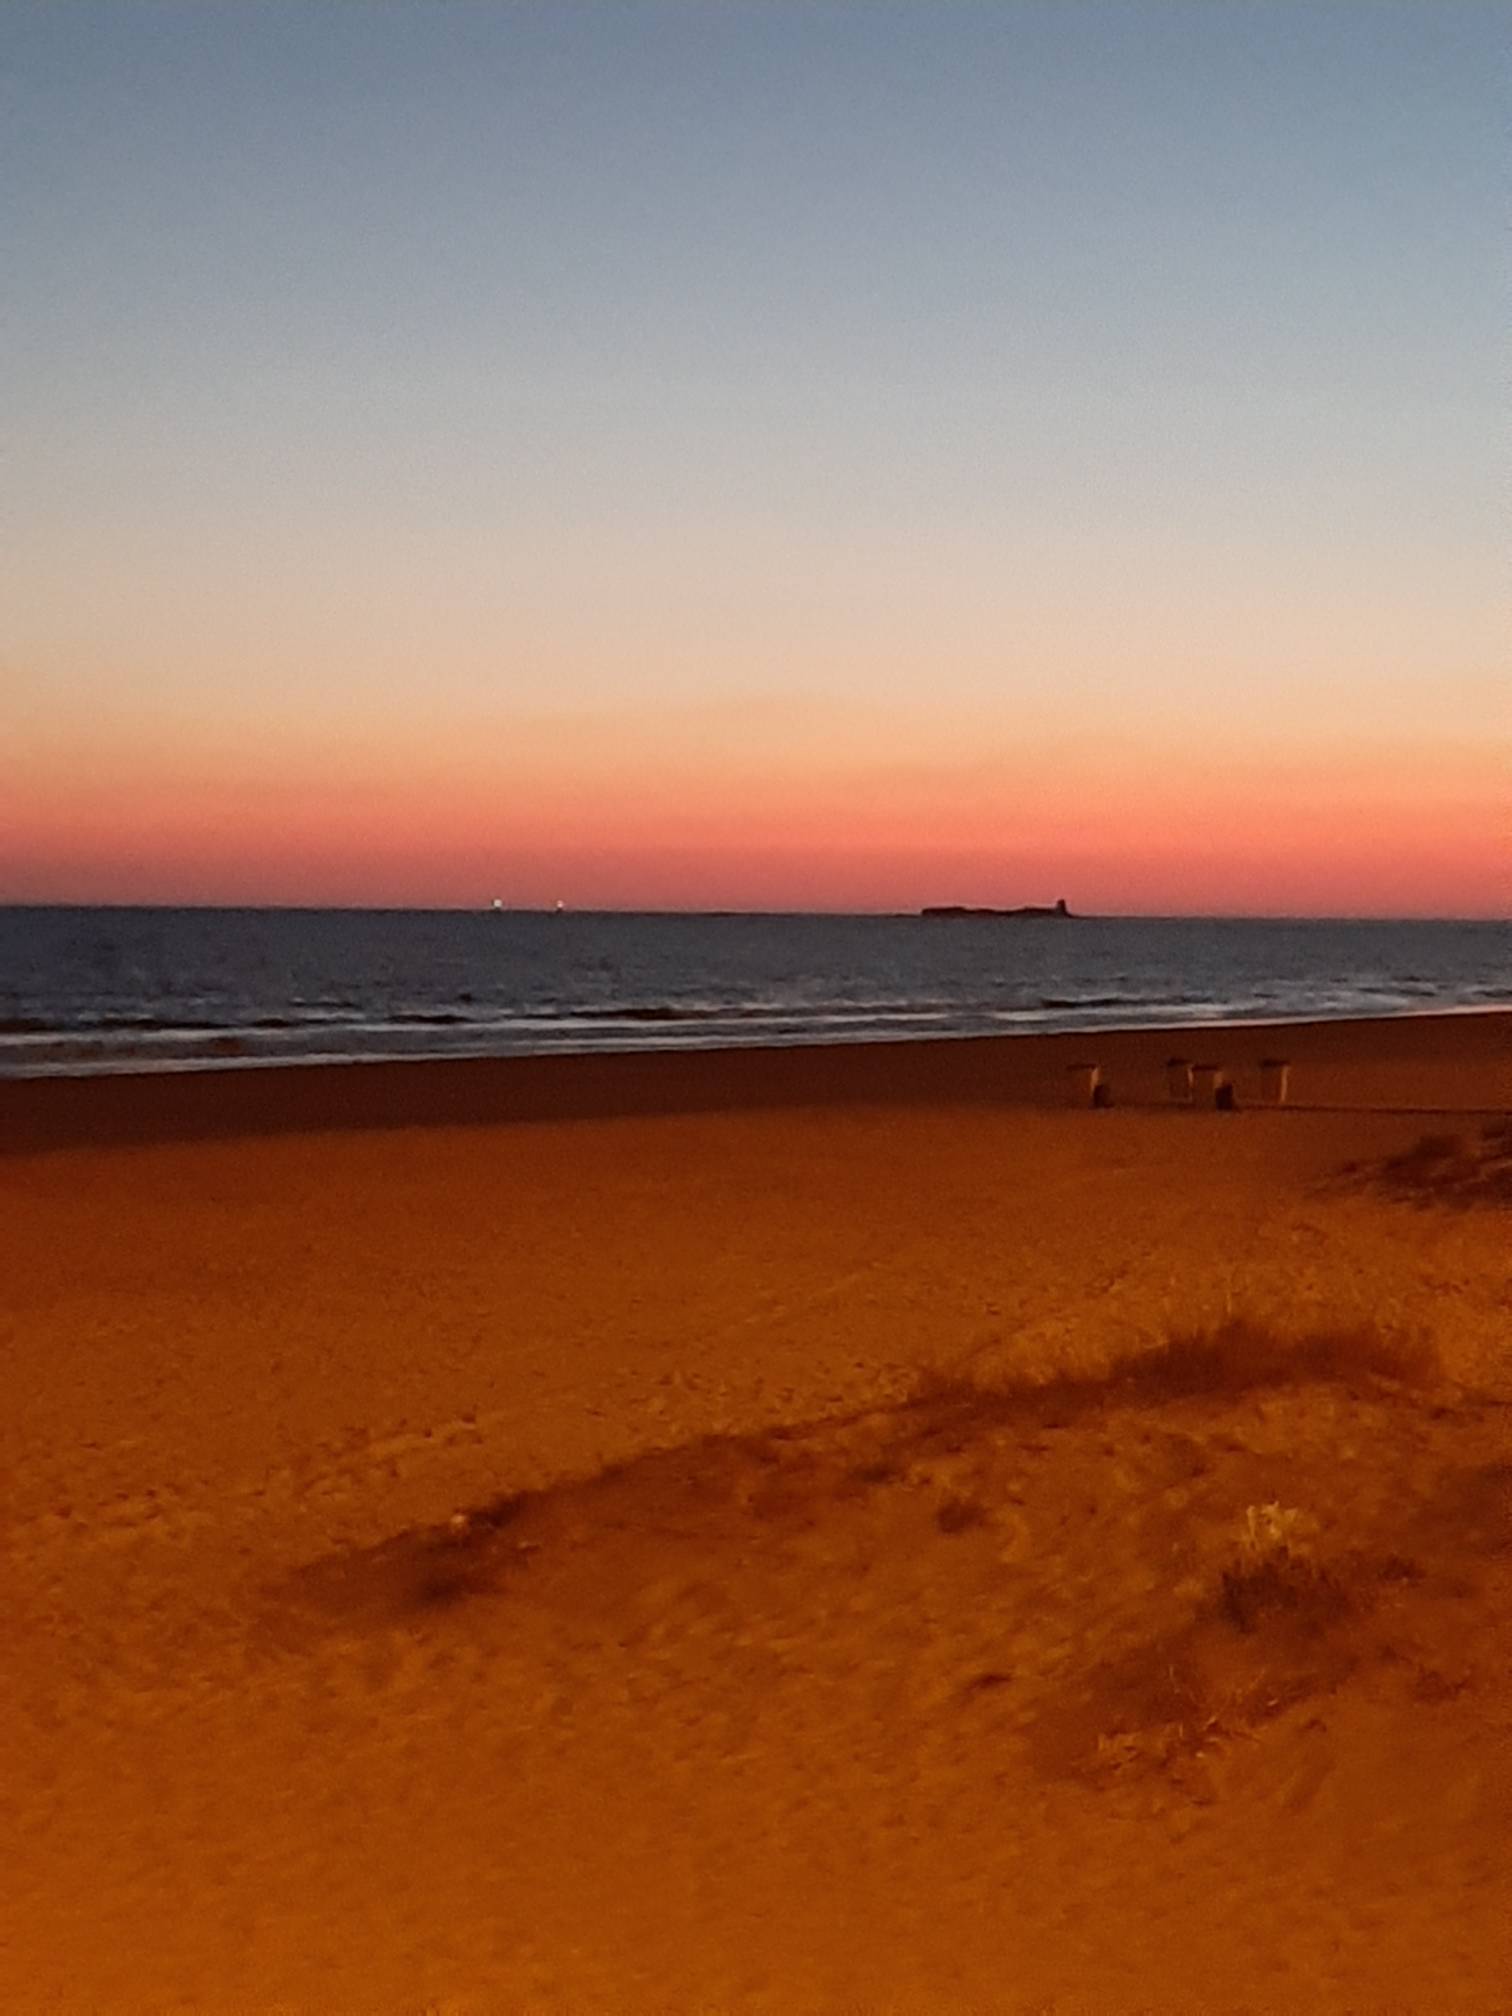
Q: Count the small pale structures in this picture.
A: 4